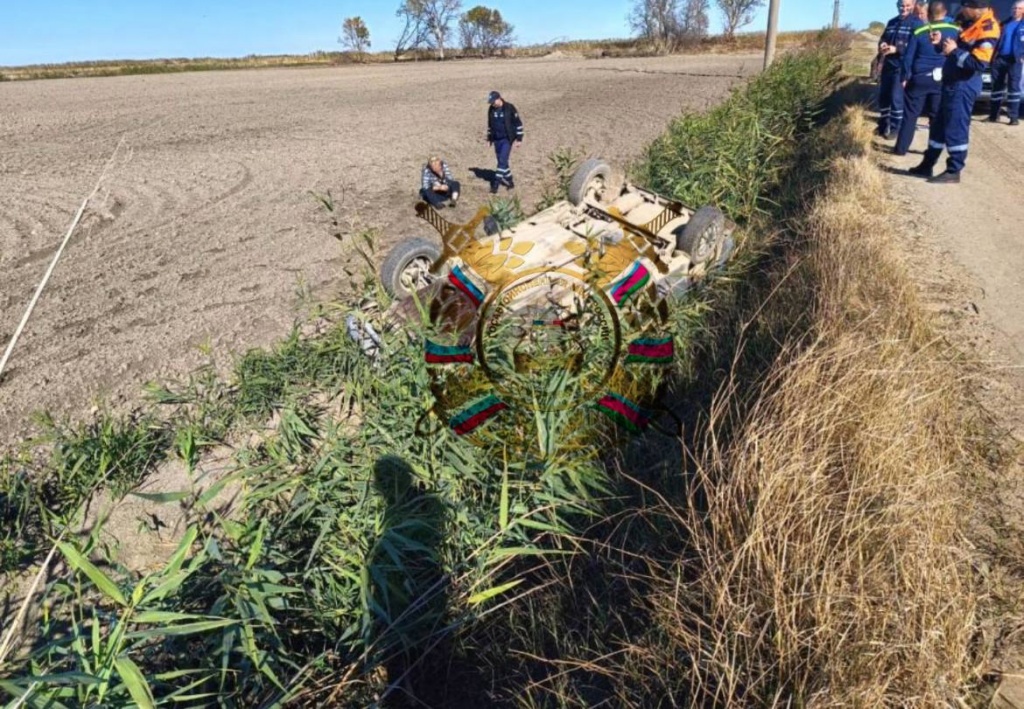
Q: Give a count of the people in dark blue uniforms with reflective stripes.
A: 5